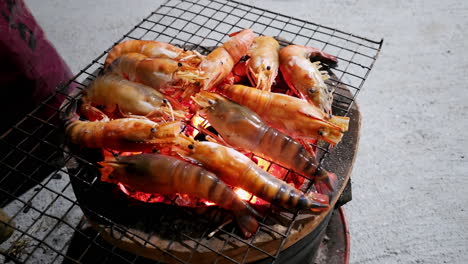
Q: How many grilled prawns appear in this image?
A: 11